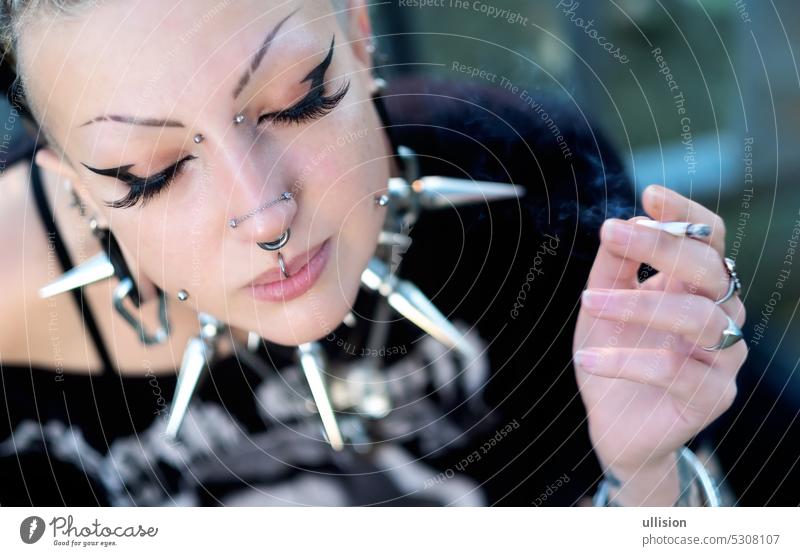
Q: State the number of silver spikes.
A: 5